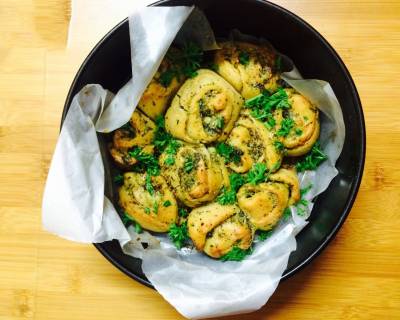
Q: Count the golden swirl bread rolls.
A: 10